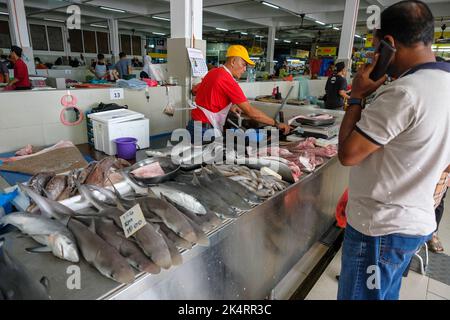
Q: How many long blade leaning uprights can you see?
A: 1